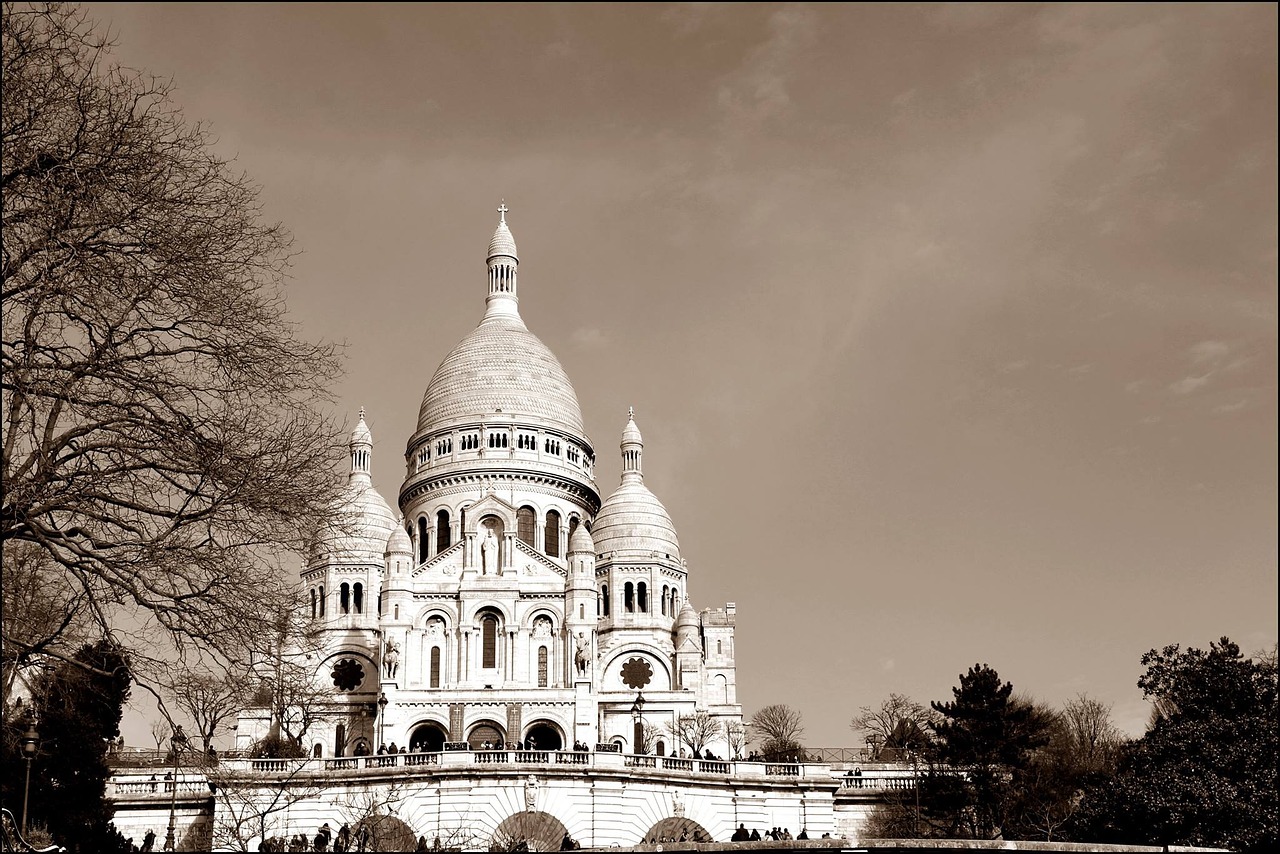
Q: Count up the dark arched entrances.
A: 3